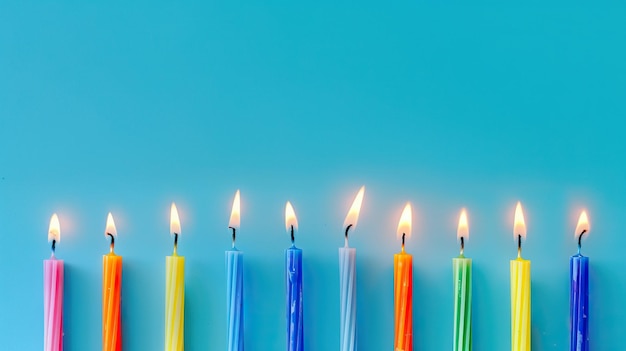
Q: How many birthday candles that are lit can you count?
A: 10